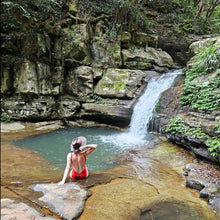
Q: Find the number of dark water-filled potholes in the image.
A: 1